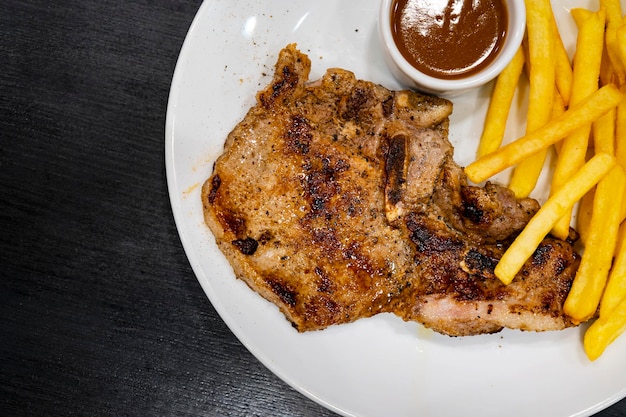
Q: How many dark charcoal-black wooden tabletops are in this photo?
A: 1